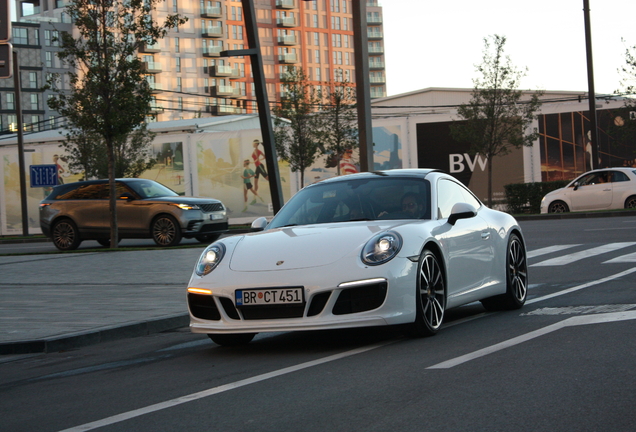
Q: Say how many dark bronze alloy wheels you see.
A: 2